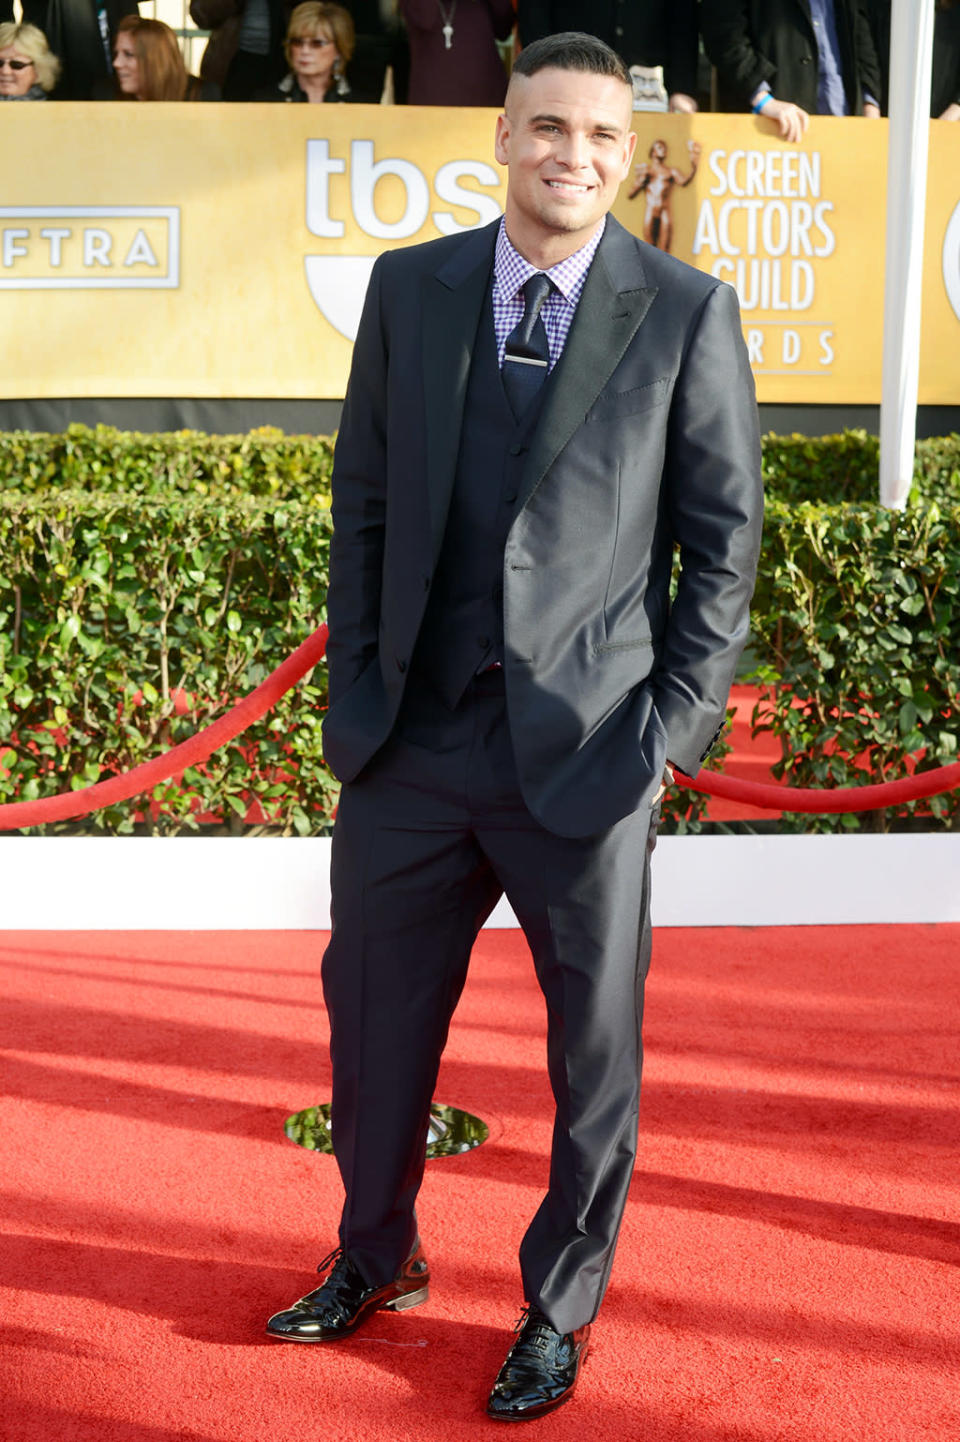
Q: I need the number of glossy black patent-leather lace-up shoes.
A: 2